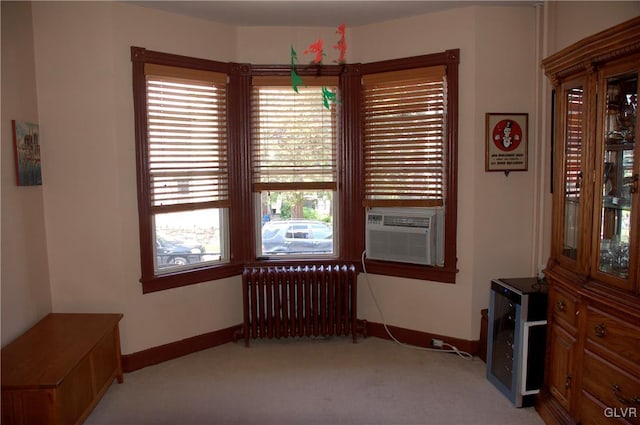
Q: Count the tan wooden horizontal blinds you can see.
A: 3